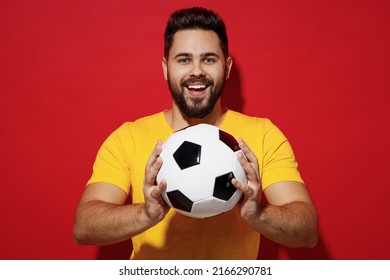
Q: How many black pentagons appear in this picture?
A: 4